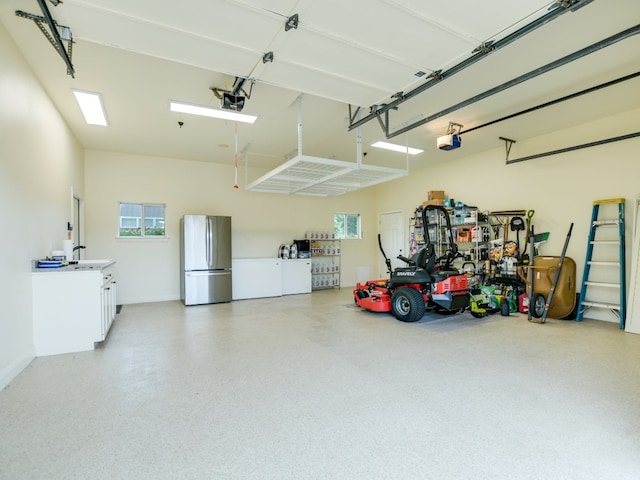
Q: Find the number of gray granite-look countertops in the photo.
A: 1